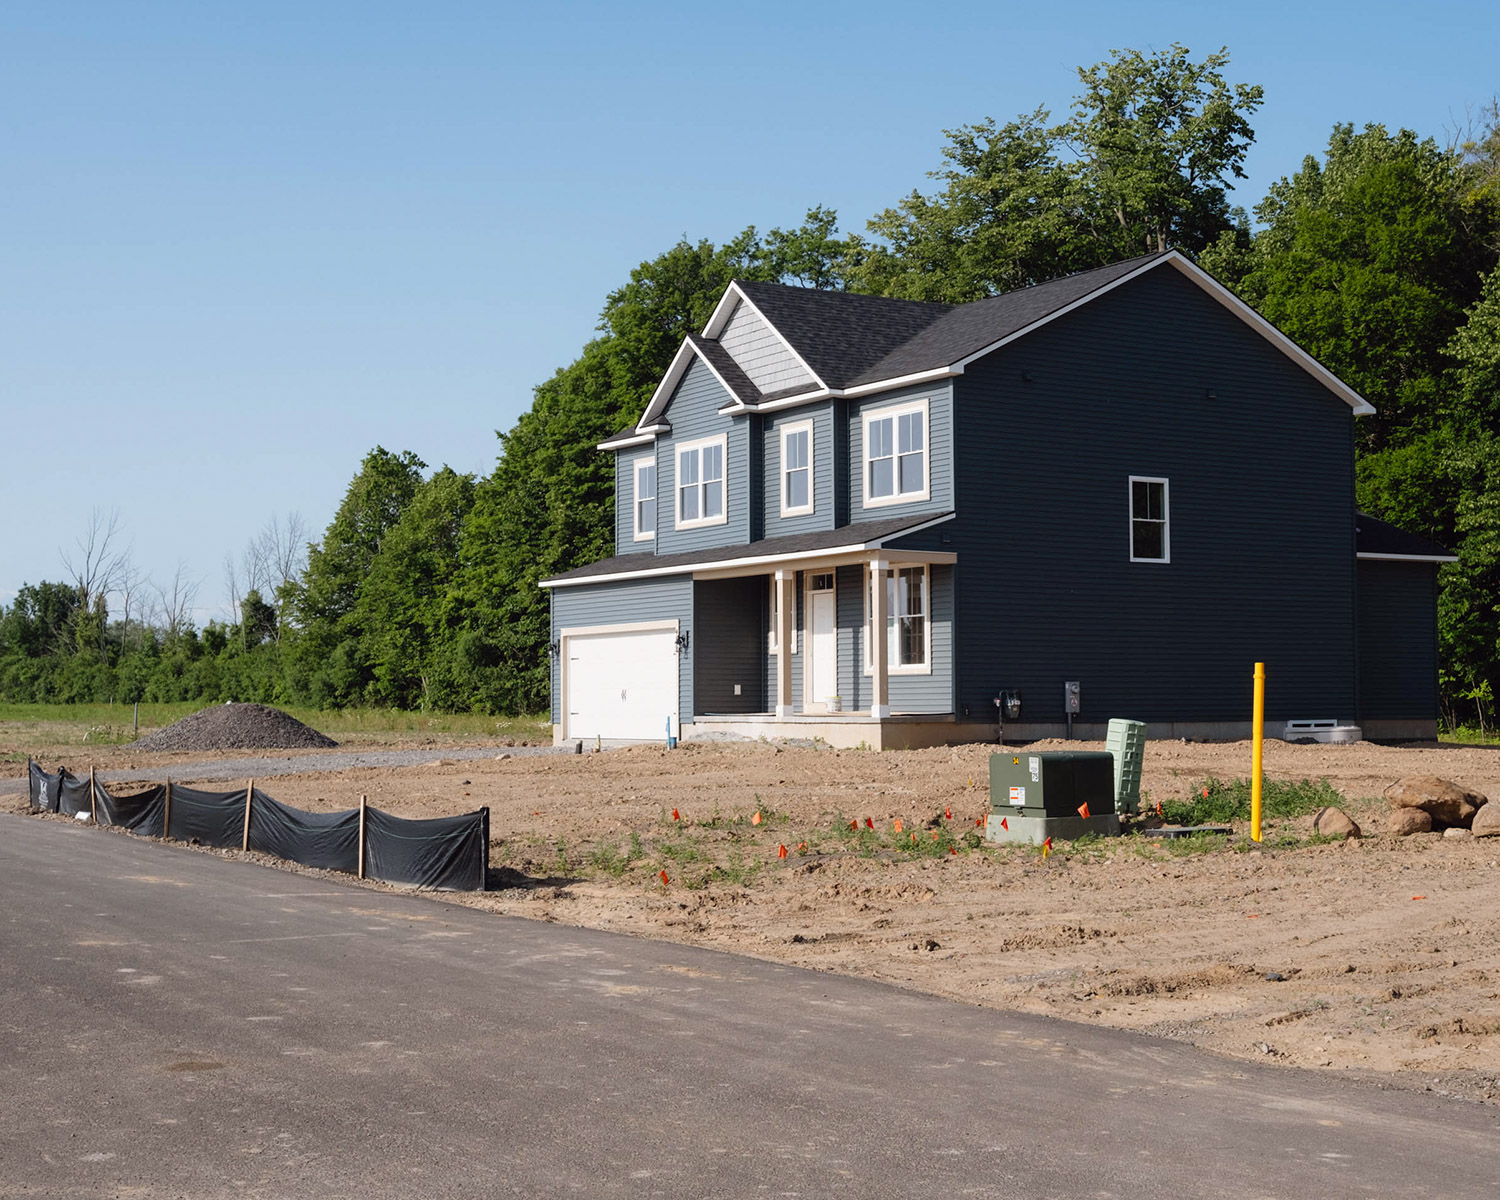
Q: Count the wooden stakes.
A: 4